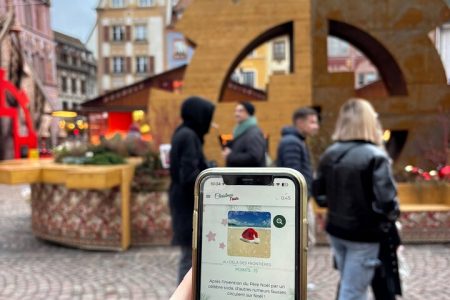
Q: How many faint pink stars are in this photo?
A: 3